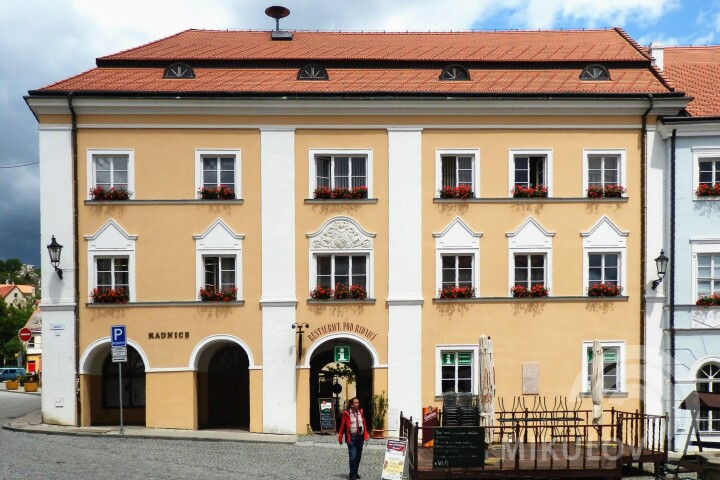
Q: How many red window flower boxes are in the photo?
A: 14